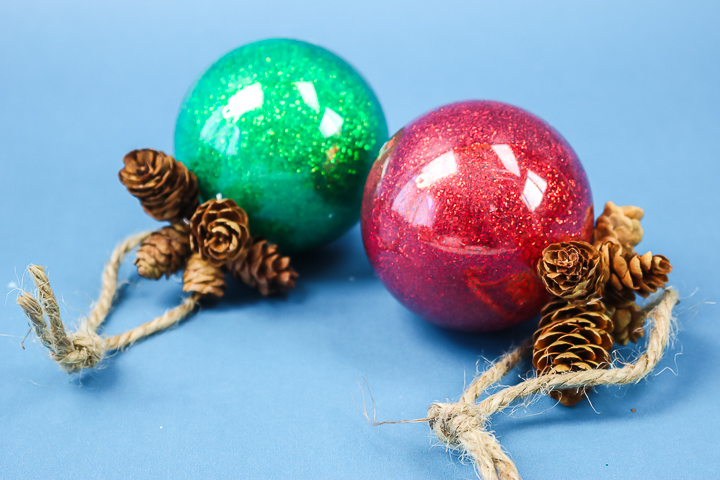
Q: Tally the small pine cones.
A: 10